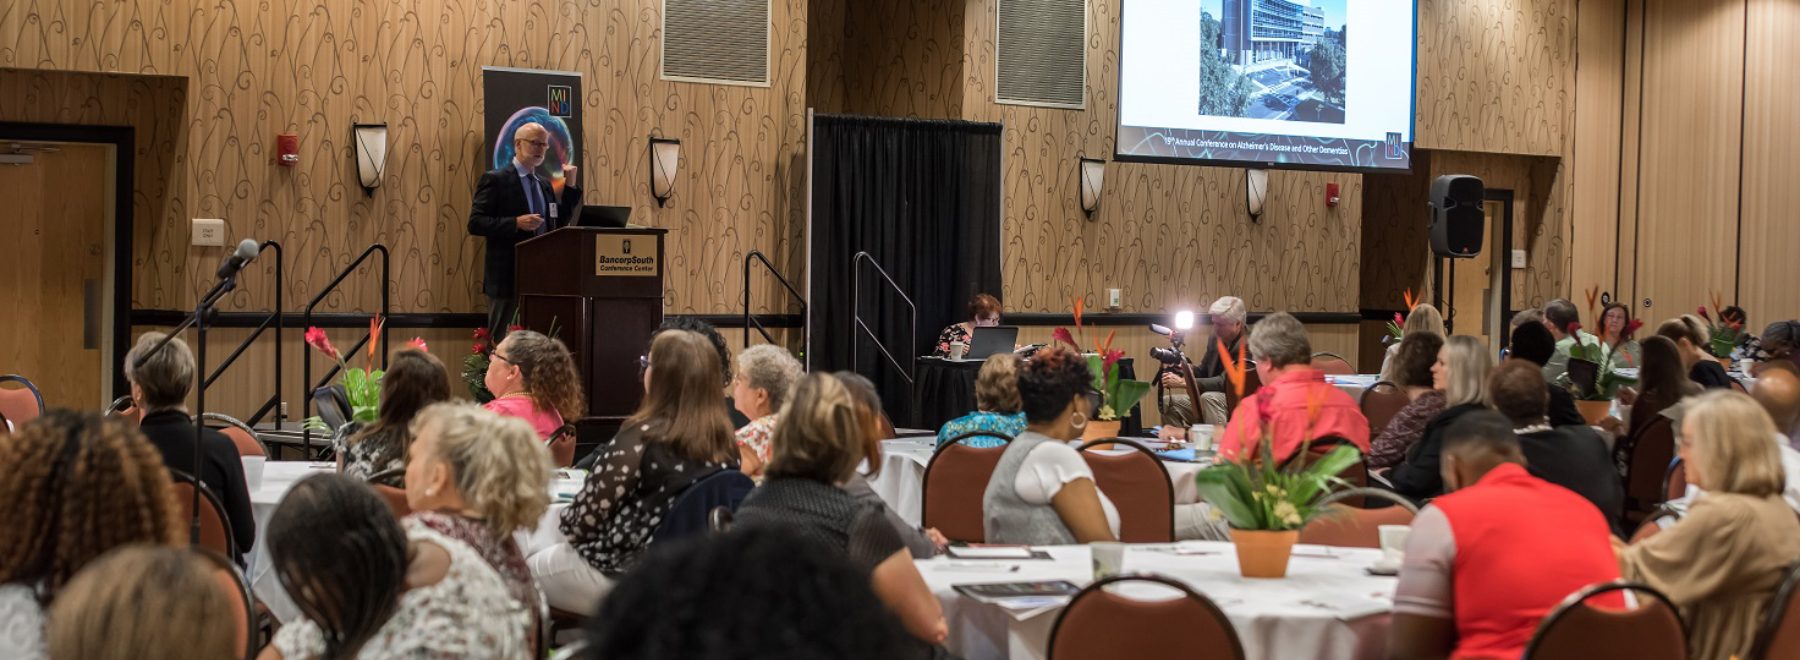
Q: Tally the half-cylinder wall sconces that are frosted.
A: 4